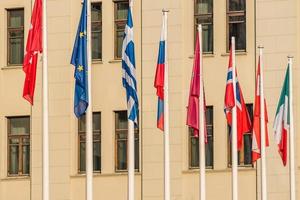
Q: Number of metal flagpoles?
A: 8